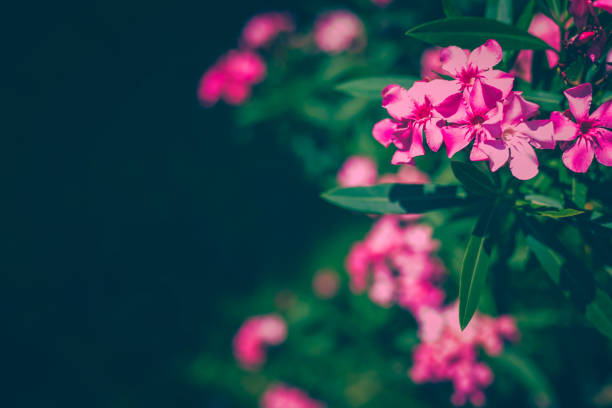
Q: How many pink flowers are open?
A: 5